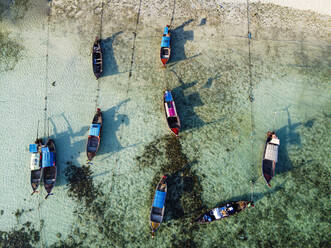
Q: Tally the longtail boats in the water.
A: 9